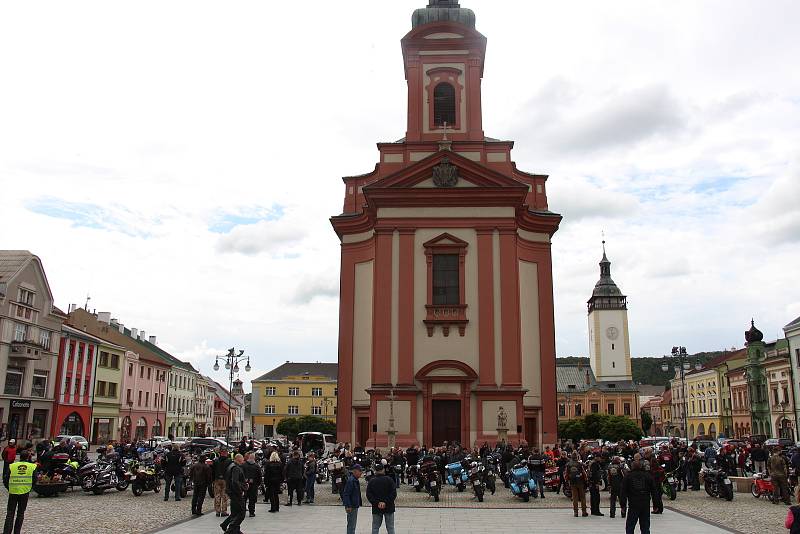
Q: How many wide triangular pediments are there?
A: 1